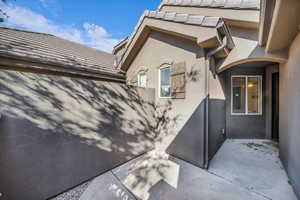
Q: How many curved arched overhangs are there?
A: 1